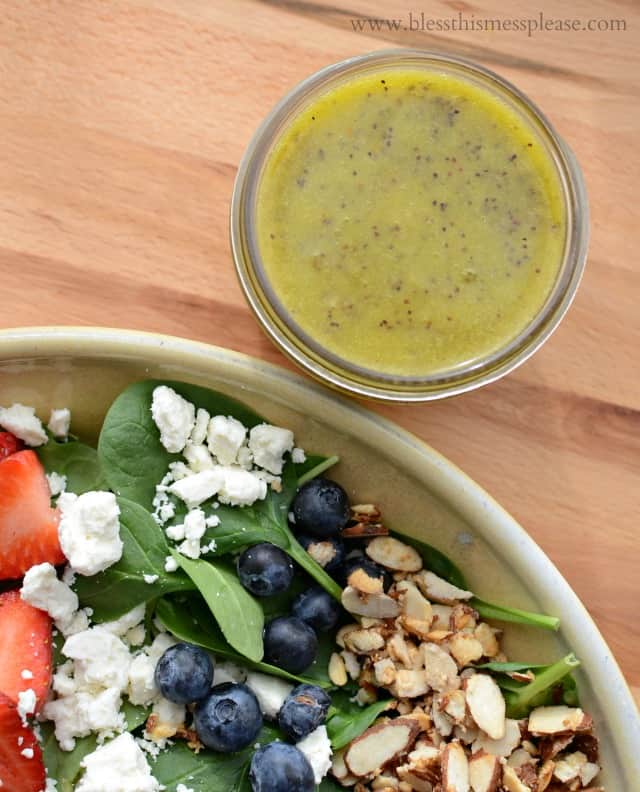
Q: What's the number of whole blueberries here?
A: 10